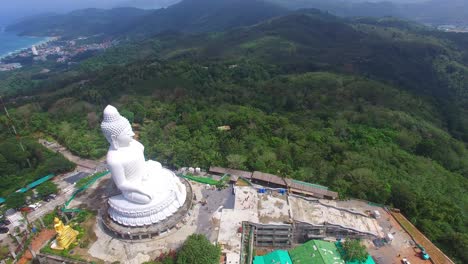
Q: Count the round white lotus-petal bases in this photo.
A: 1